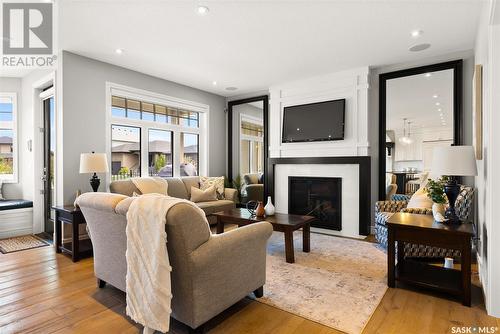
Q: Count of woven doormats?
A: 1